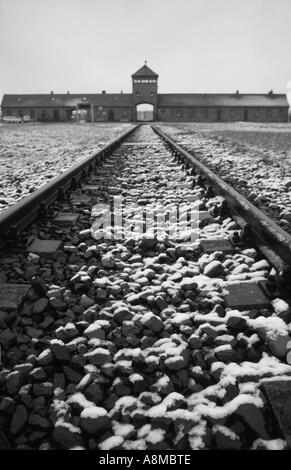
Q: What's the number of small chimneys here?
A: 6